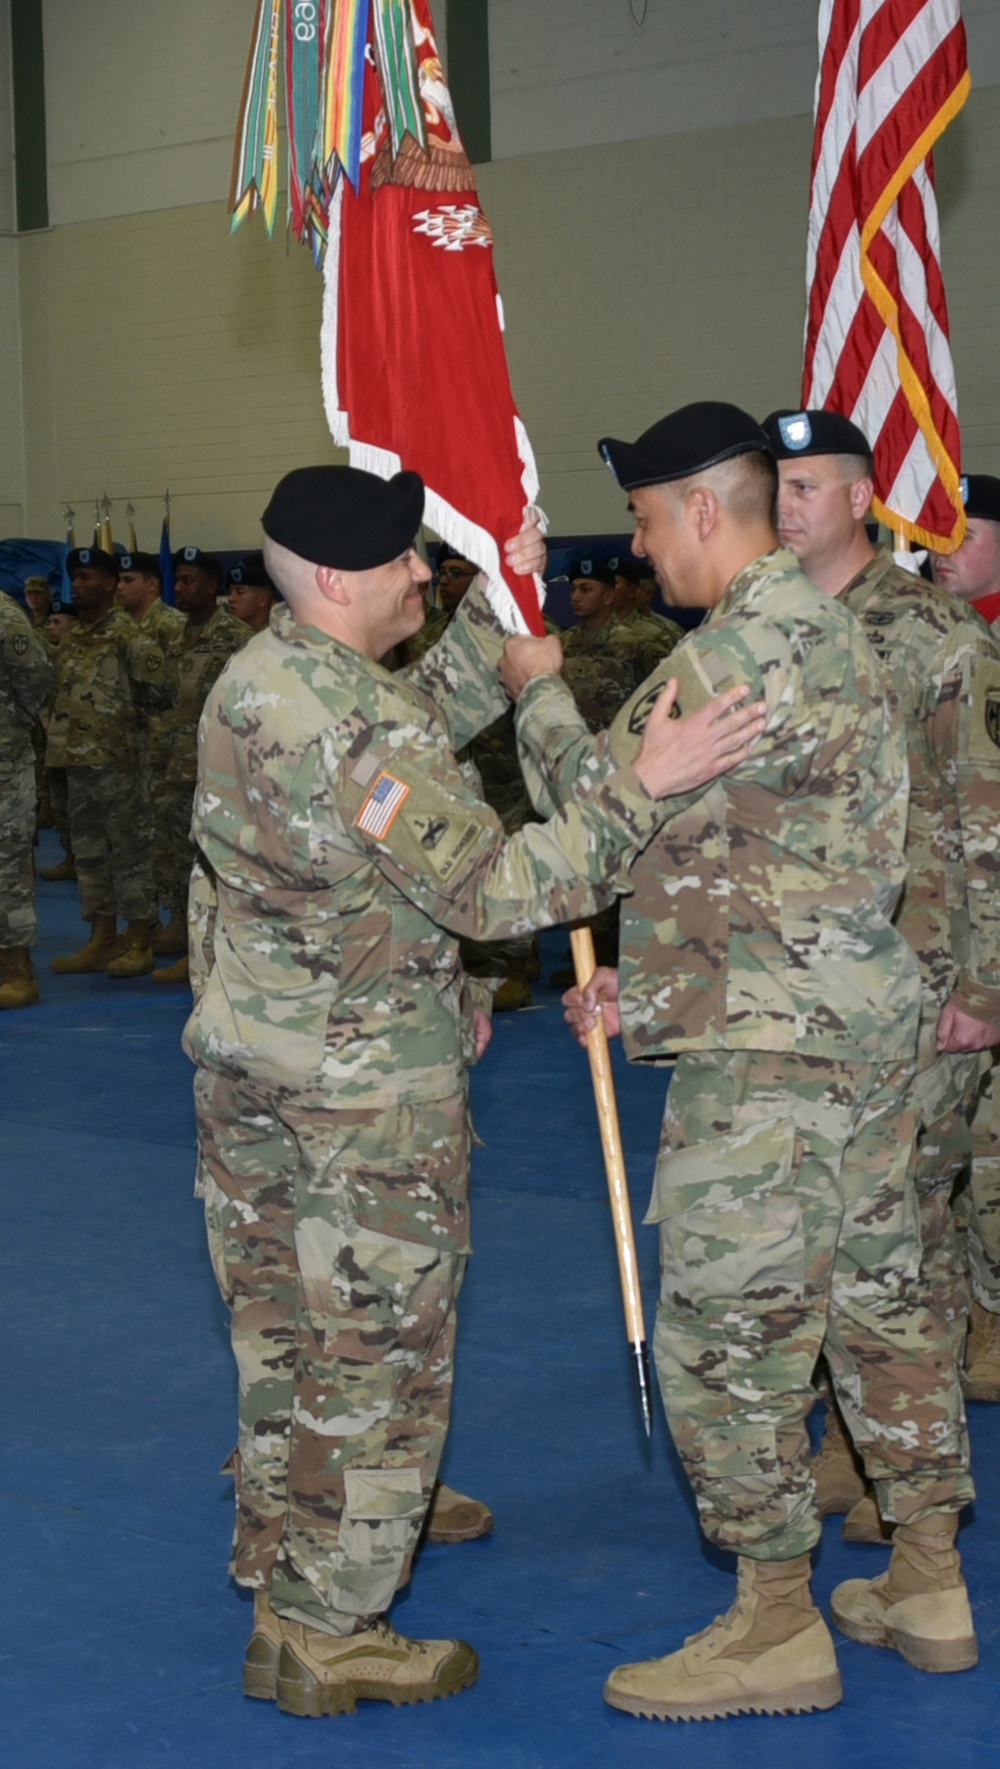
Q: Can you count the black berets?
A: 13